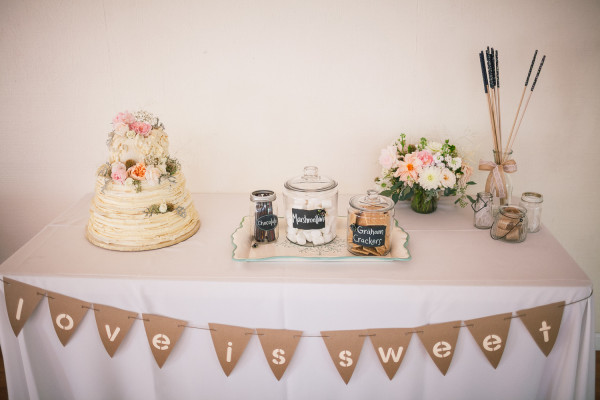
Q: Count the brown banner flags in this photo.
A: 11